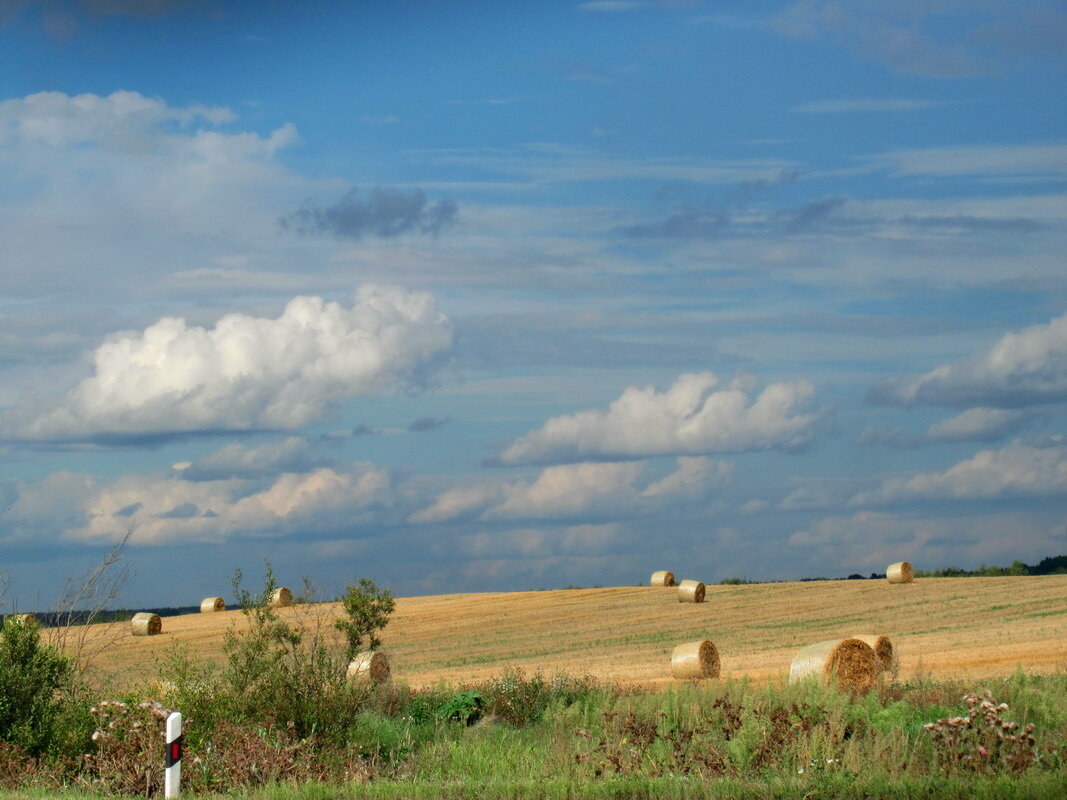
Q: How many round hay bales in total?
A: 11